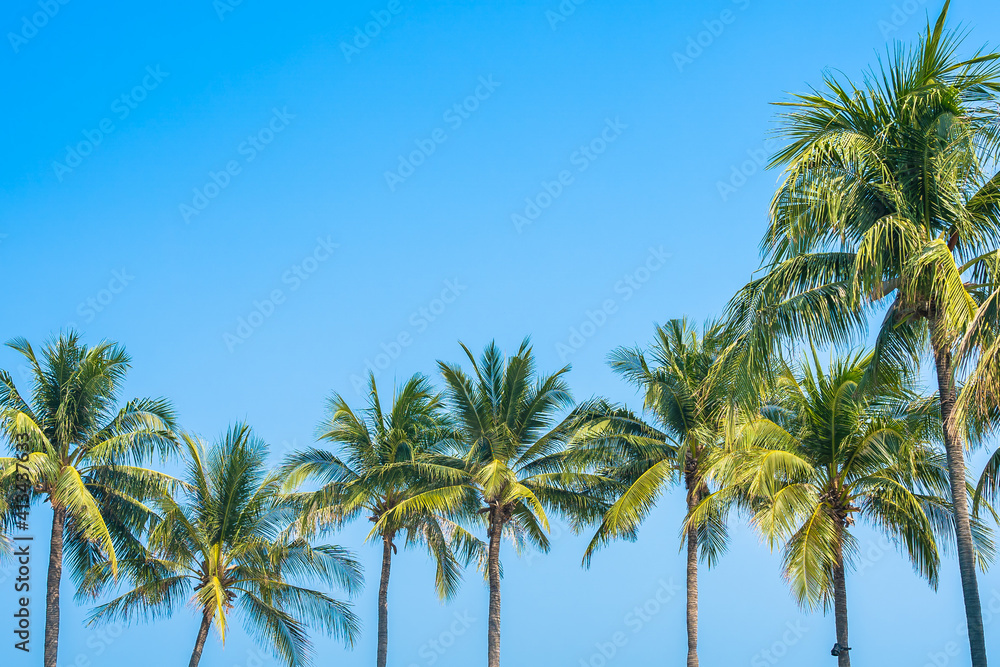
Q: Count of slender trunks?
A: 7